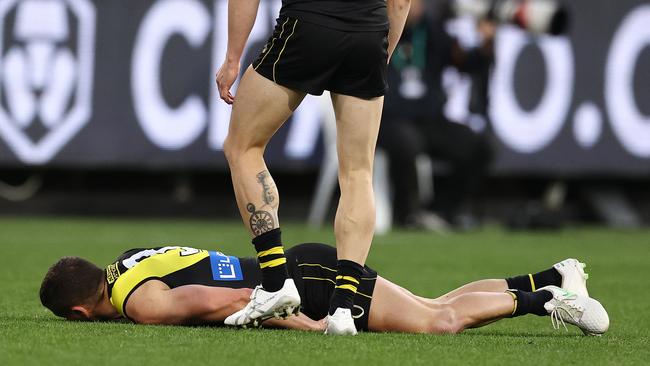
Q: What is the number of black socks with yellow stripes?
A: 4